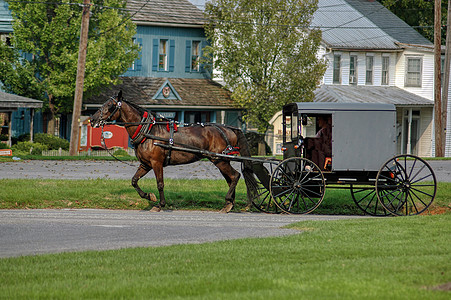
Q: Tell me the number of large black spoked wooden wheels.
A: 4